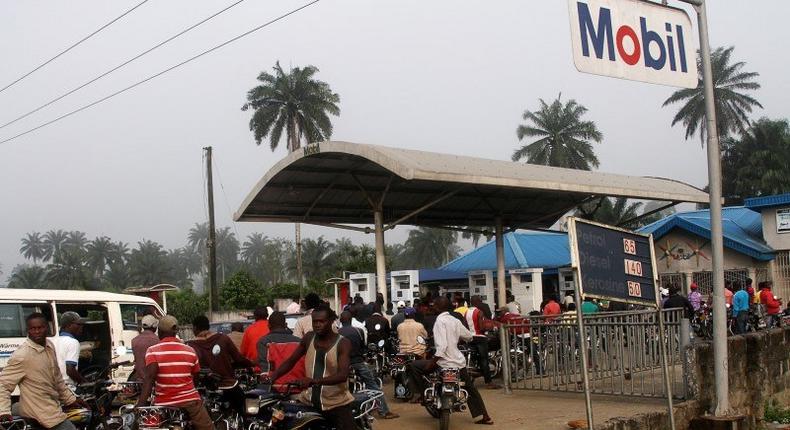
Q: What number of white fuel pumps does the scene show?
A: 5